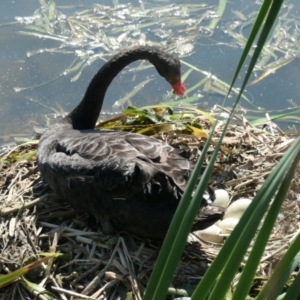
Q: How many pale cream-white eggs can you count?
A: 4